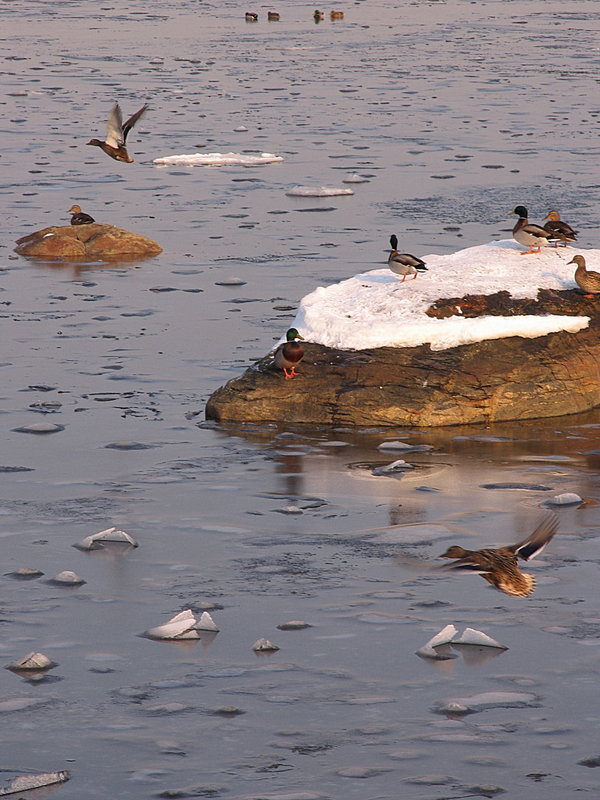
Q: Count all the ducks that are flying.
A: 2